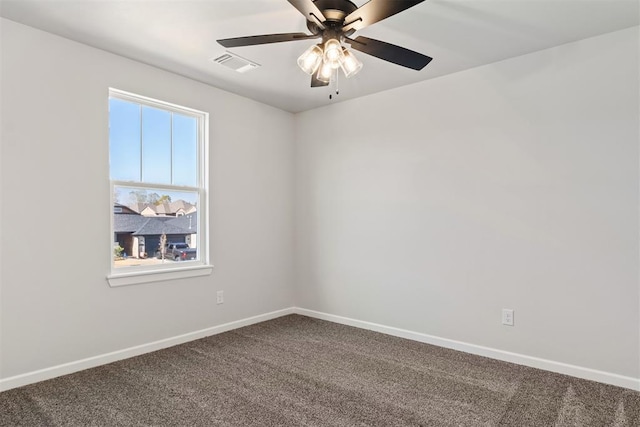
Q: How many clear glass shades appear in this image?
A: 4